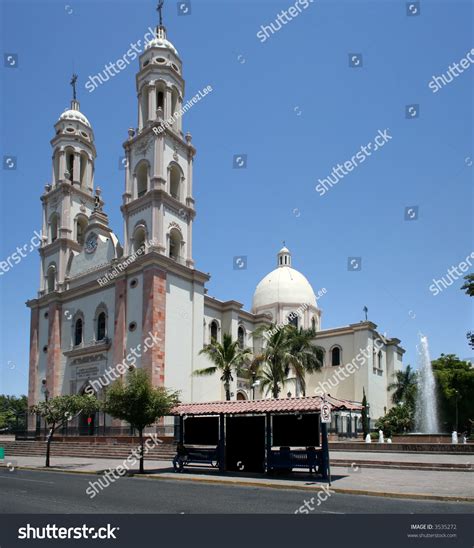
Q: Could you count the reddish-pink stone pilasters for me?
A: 4